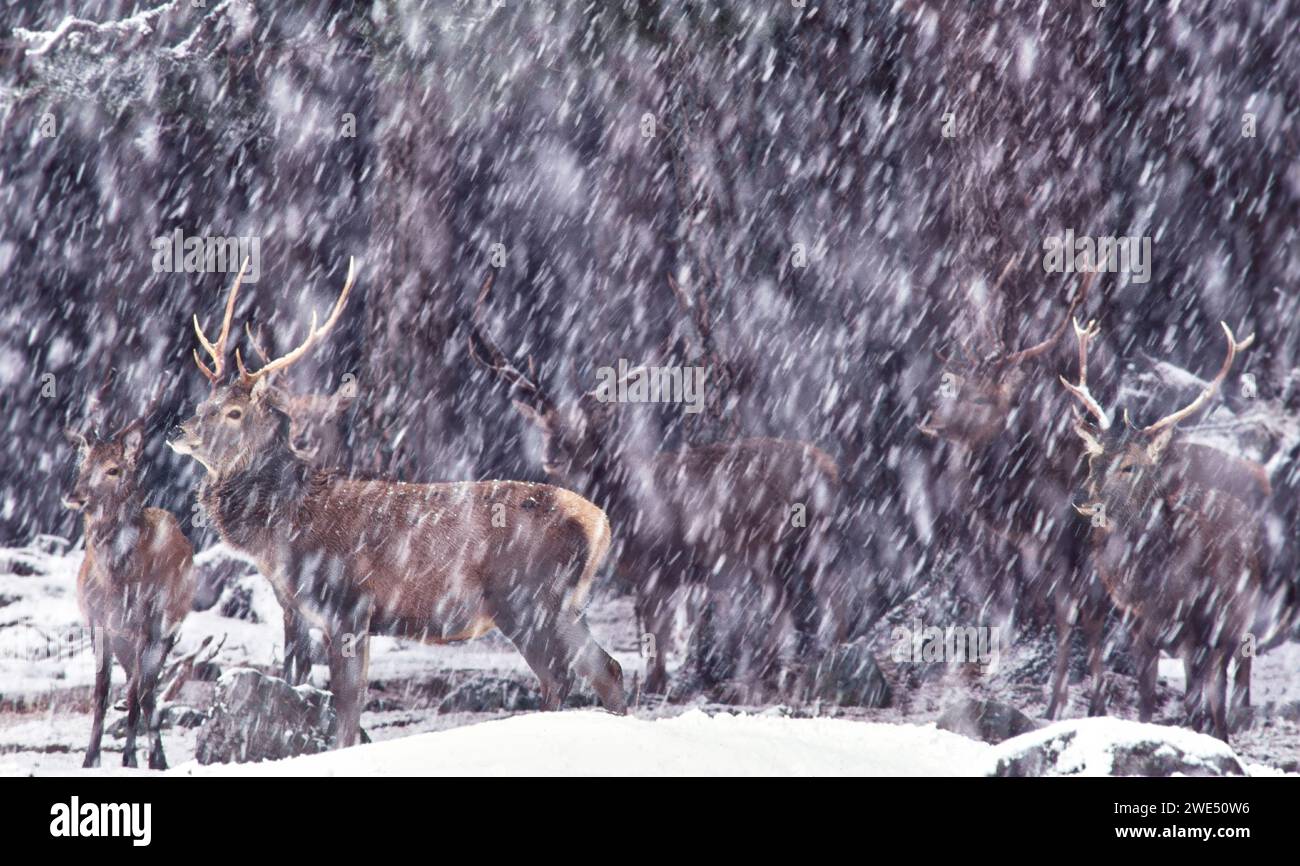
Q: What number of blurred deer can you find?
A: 3